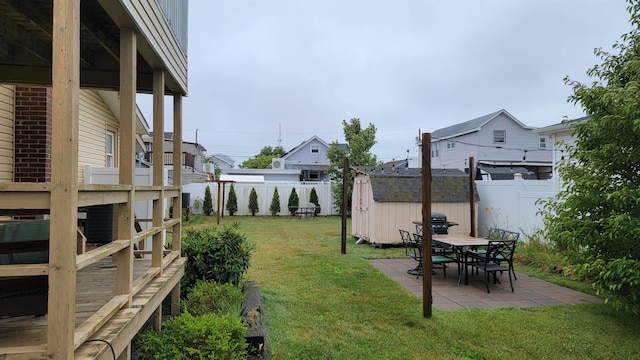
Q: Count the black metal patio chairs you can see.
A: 6